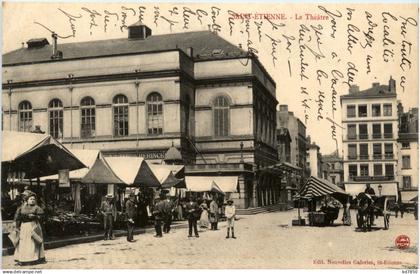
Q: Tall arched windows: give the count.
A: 6